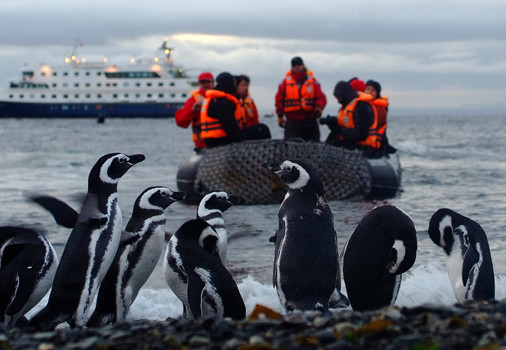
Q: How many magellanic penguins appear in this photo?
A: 8